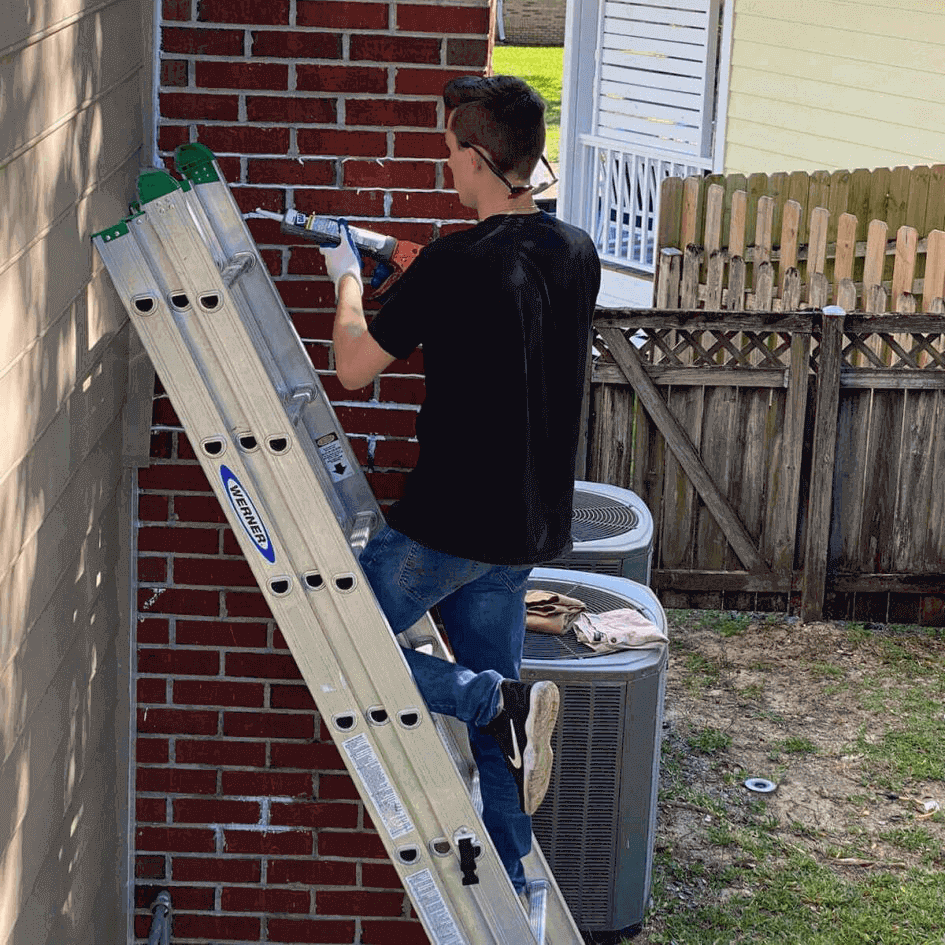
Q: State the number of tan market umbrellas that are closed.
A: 0